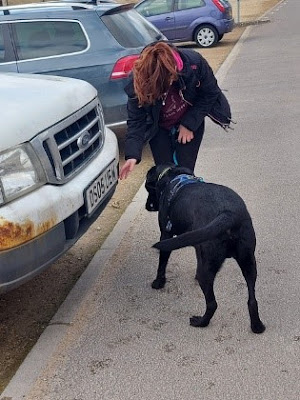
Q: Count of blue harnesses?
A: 1